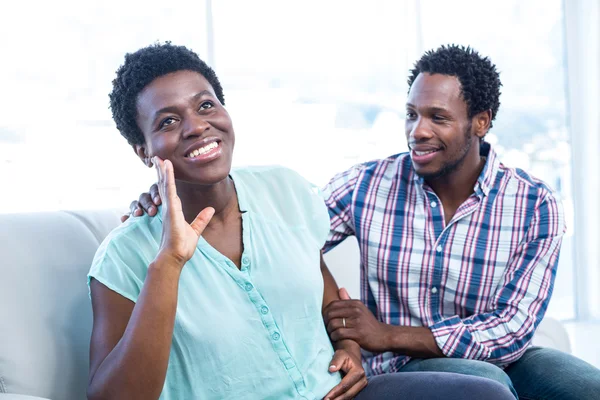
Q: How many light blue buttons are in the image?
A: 4